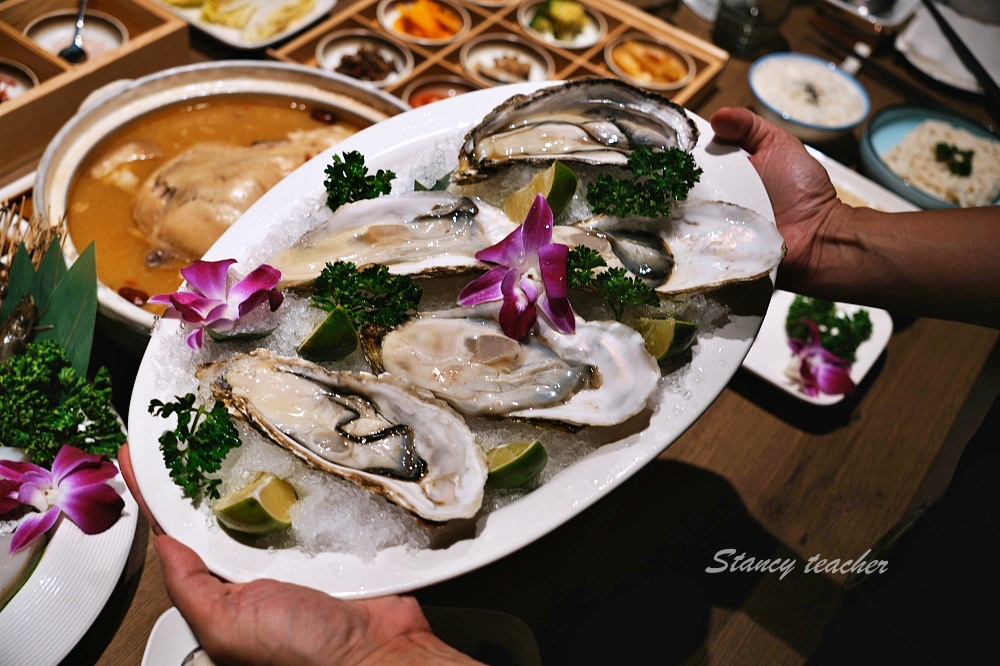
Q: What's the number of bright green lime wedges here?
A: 5